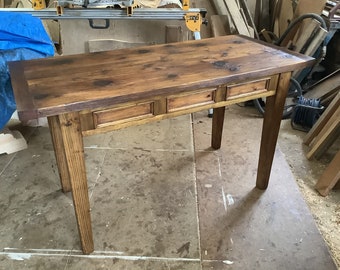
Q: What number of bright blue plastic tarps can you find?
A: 1